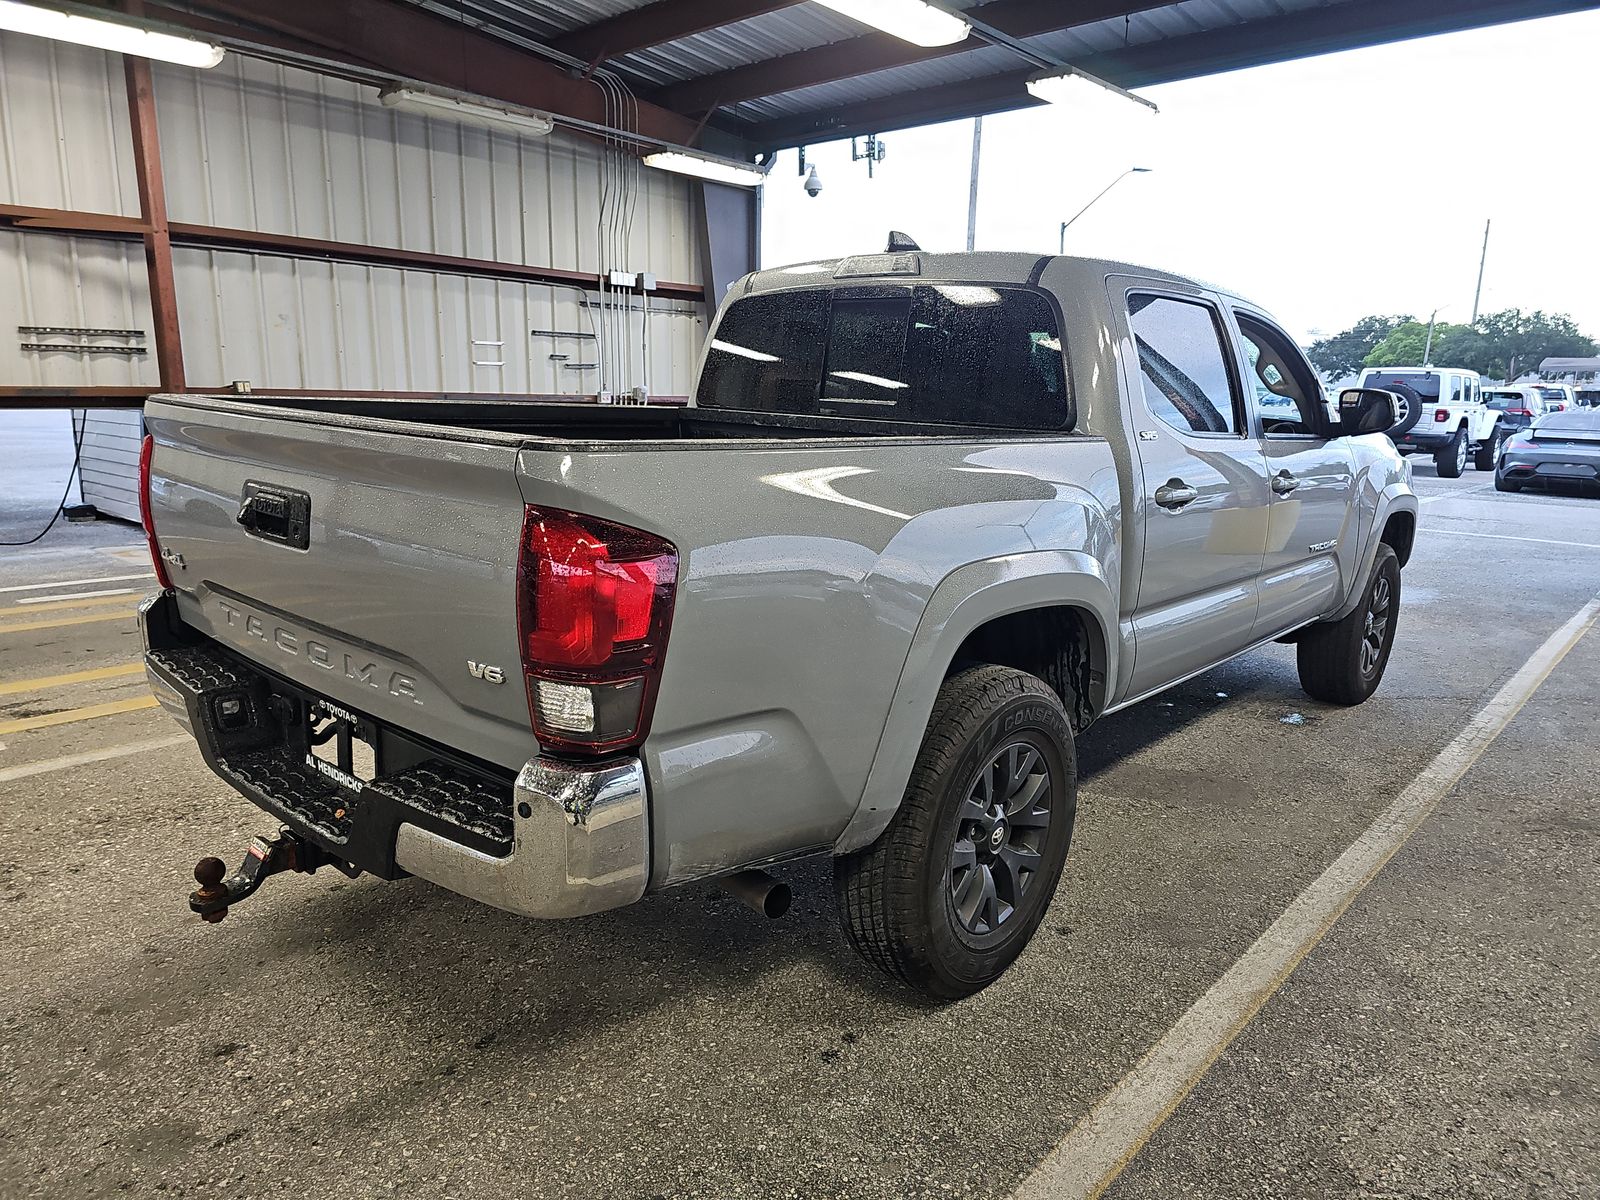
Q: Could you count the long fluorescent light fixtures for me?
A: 5